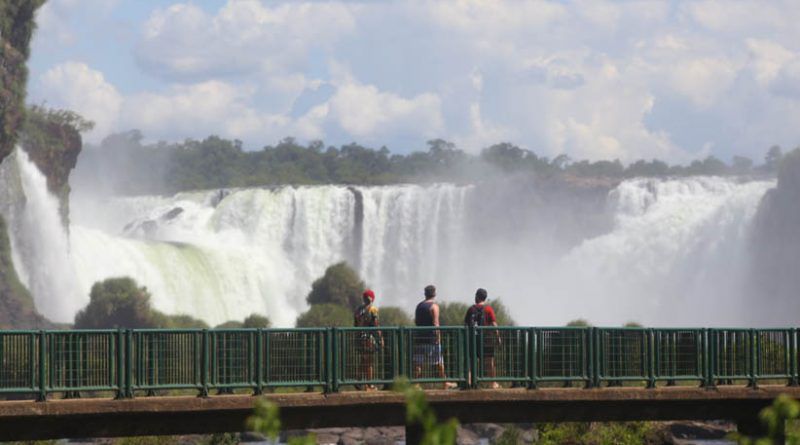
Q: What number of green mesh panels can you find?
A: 13